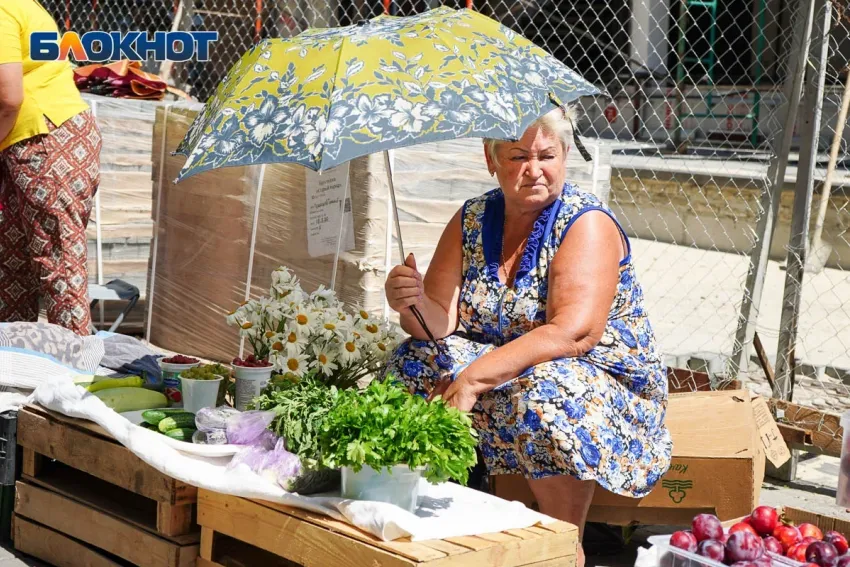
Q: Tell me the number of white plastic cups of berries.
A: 3